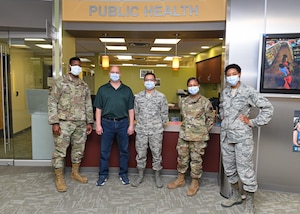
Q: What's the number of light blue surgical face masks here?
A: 5